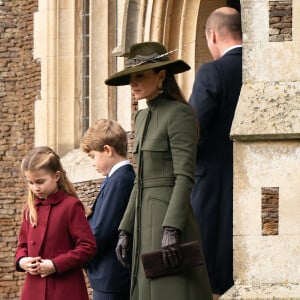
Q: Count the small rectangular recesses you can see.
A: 2